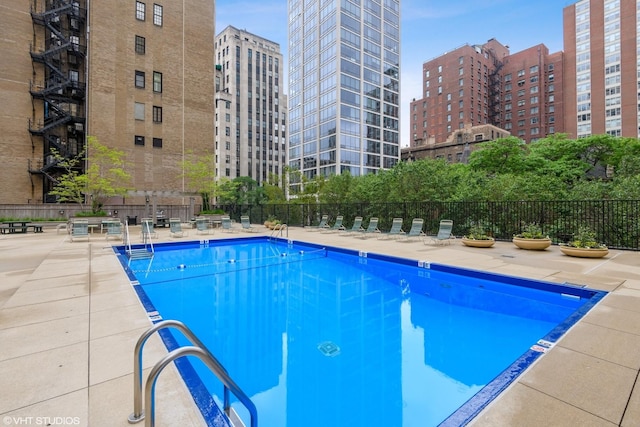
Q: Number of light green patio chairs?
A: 14